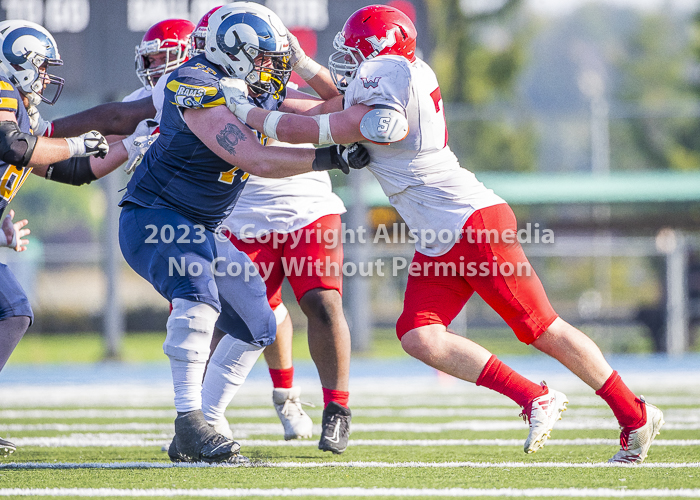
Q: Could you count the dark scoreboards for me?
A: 1